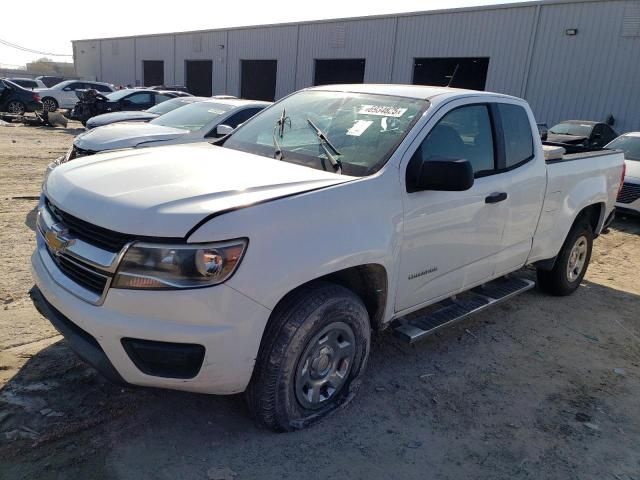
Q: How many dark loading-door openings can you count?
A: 5